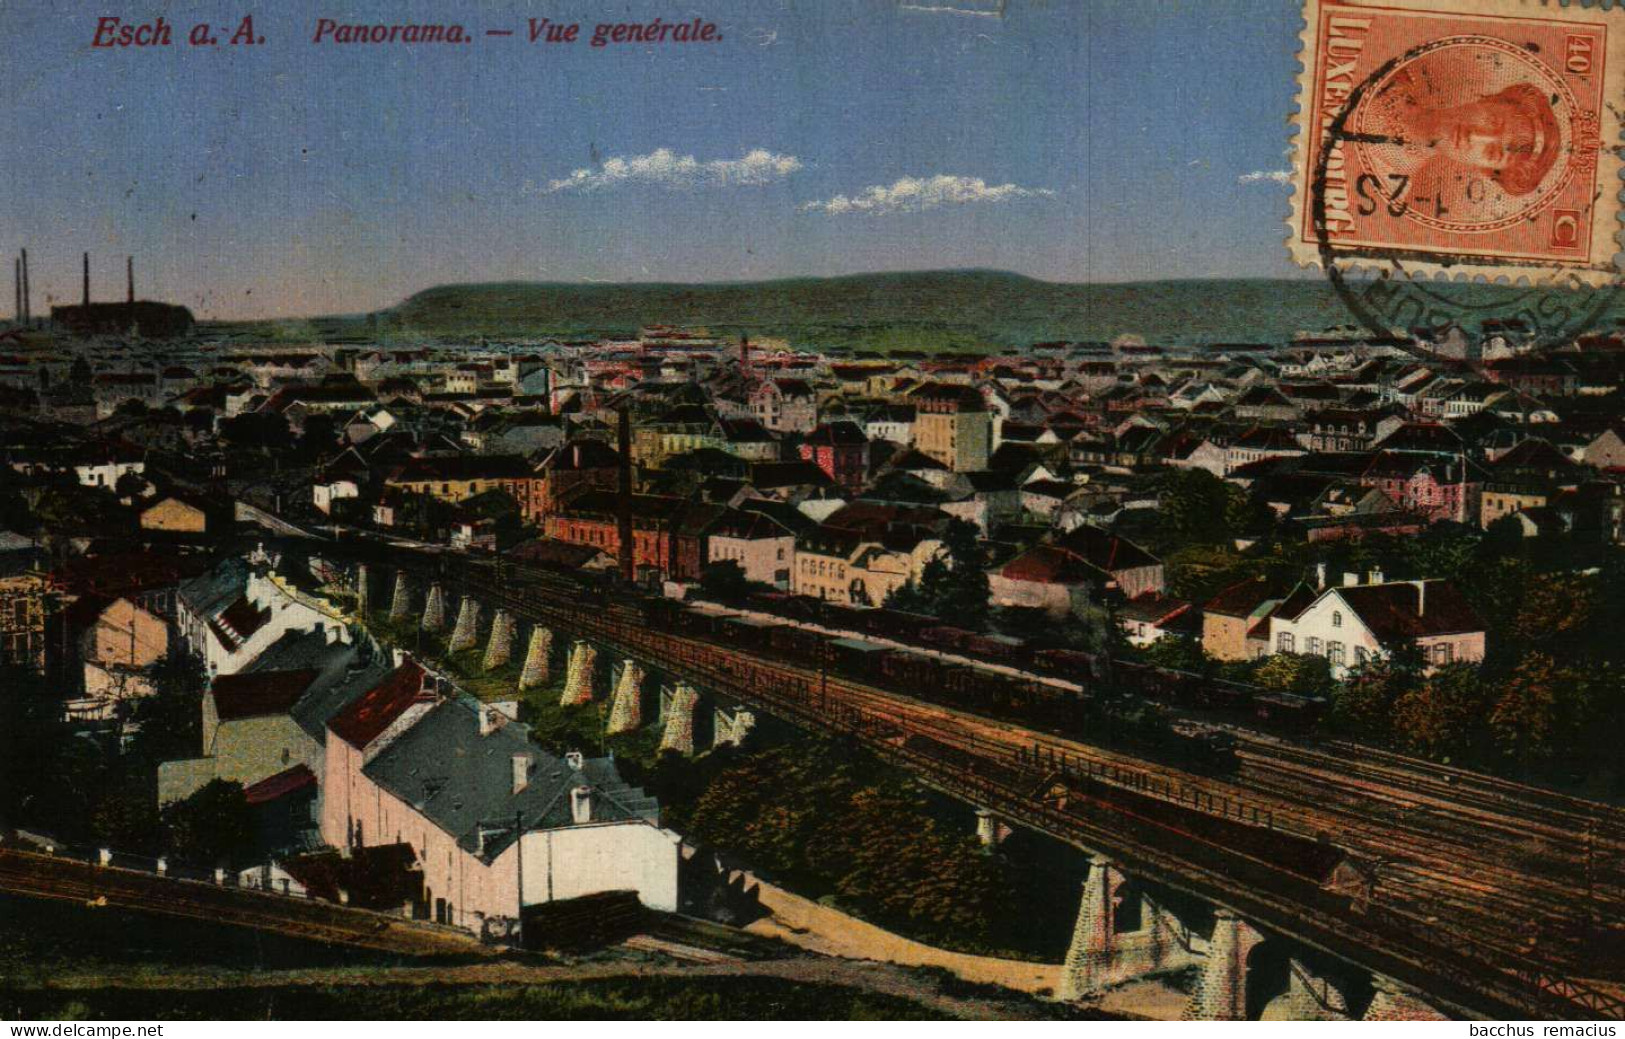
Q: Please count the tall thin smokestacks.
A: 5